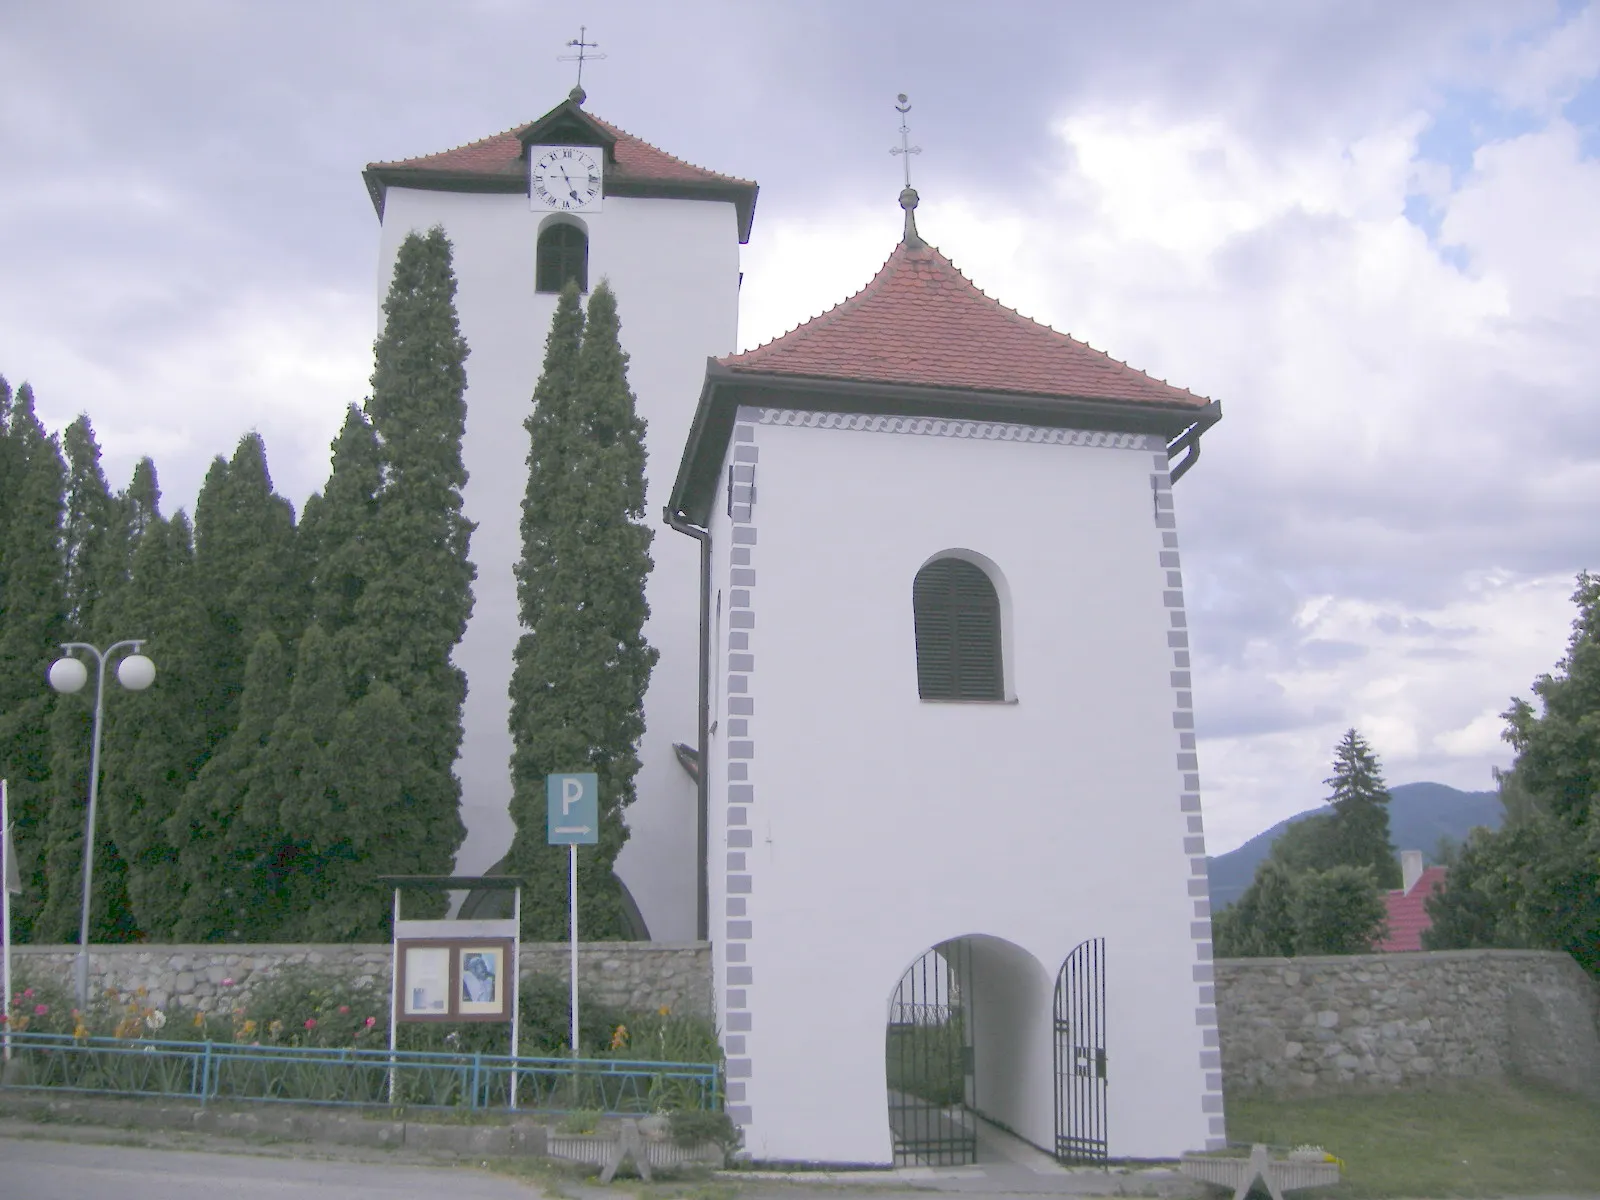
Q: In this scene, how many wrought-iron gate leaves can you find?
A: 2